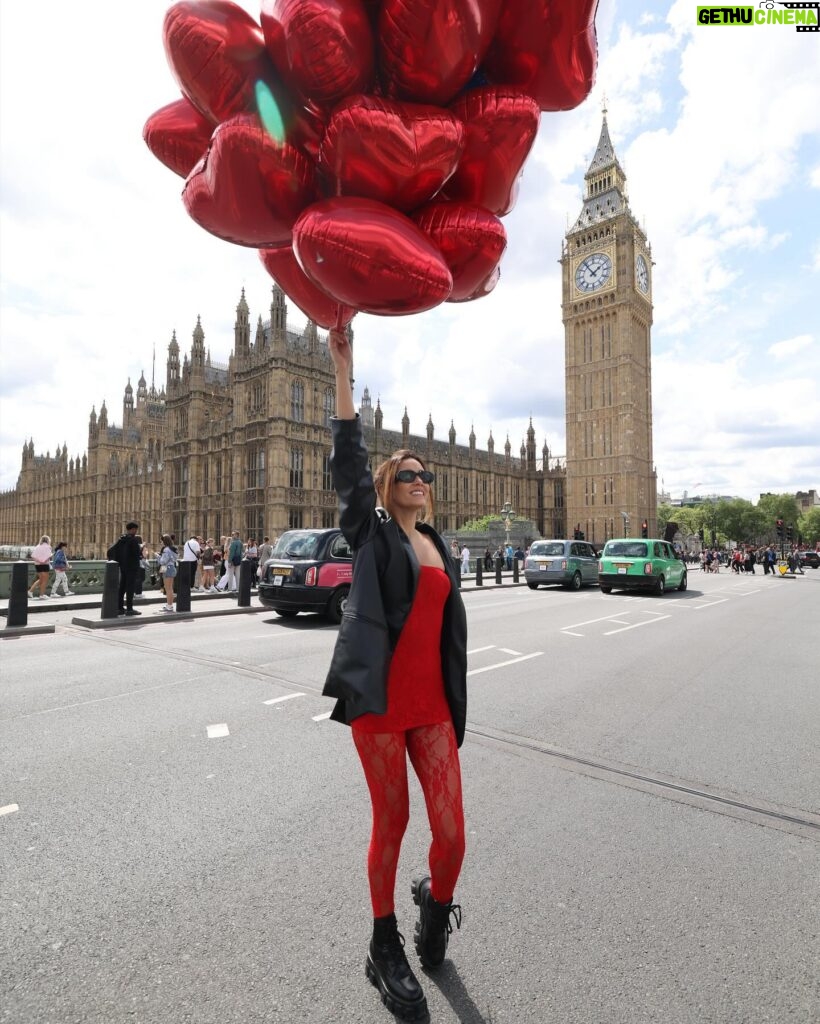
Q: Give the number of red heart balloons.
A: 11